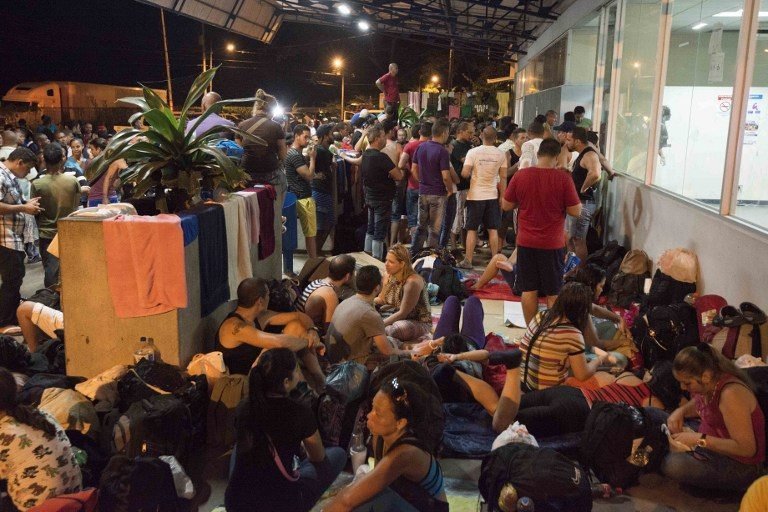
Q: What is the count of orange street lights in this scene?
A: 3